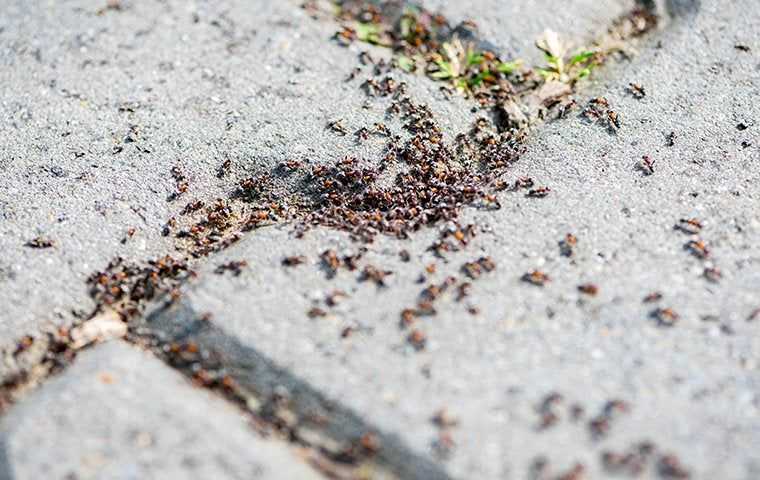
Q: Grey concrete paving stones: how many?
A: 4